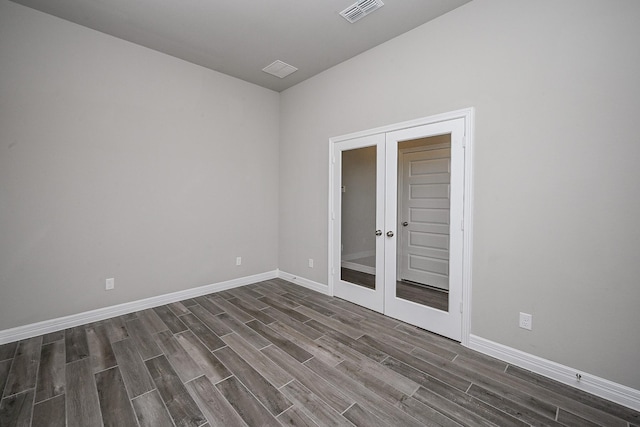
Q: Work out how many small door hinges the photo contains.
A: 6